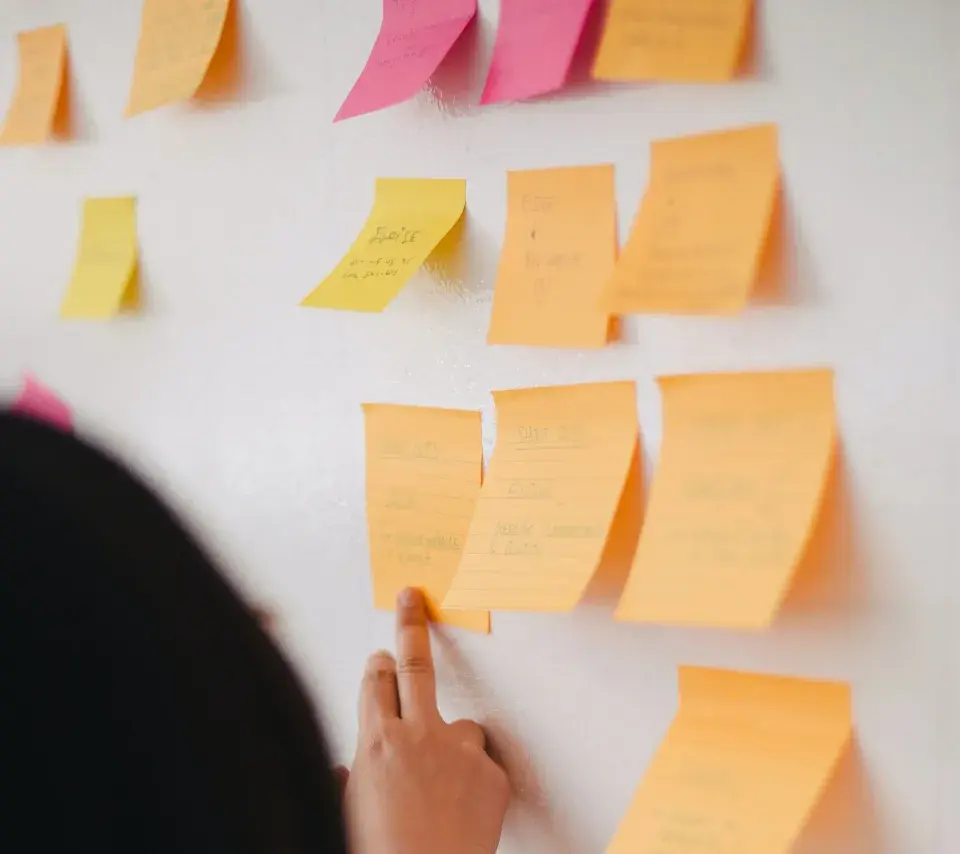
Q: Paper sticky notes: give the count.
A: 14